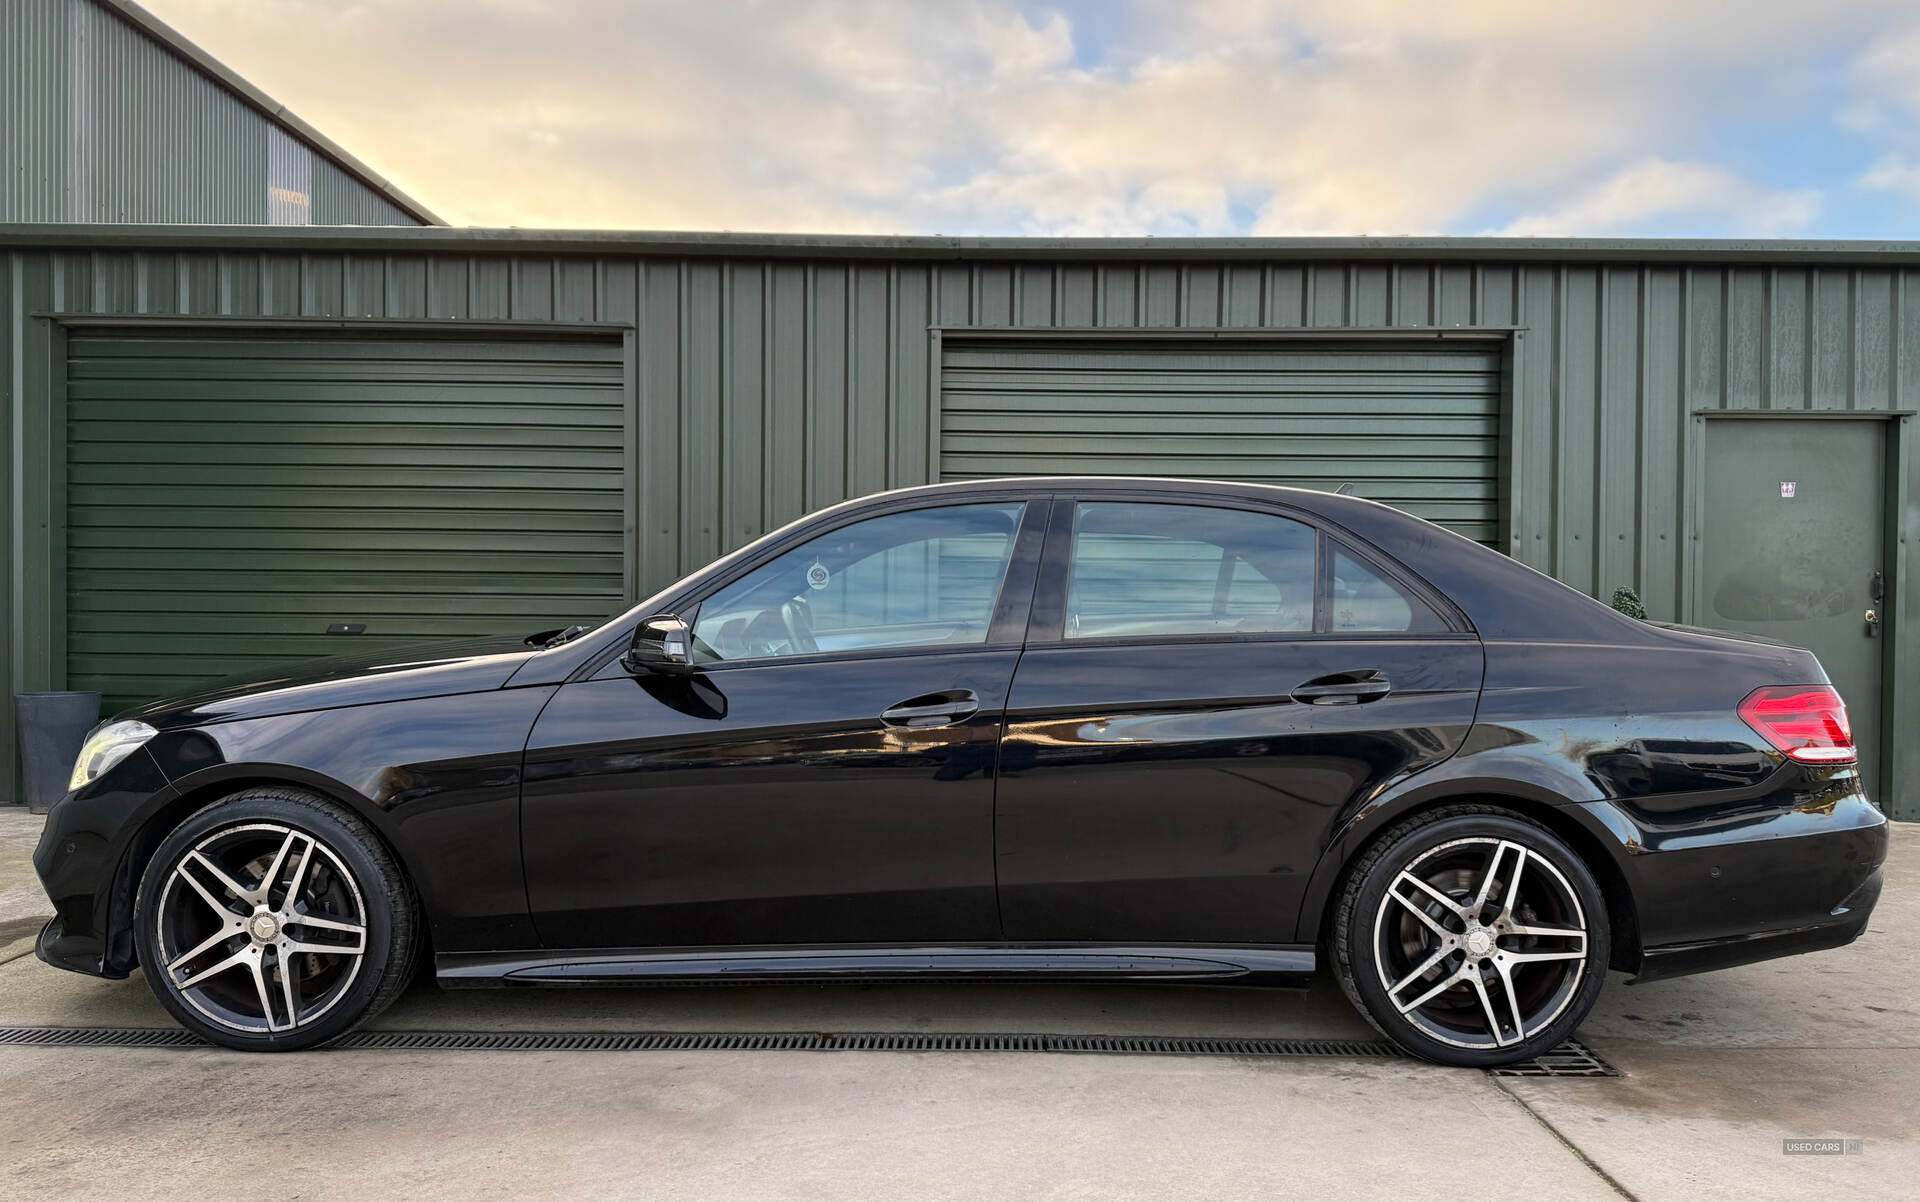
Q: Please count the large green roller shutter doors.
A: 2